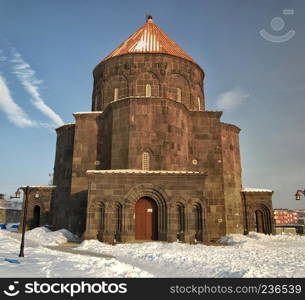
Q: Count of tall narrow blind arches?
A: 4